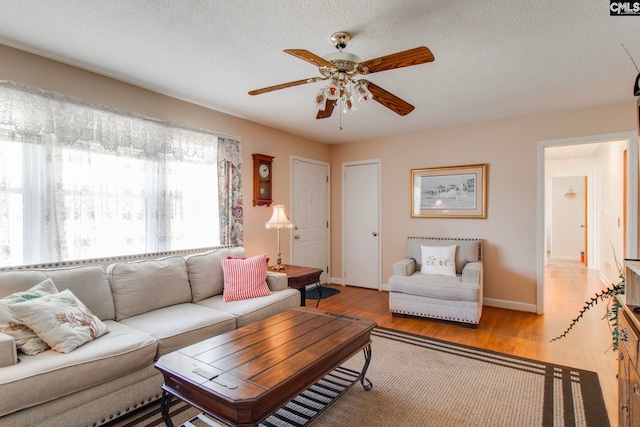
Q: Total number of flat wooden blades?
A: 5